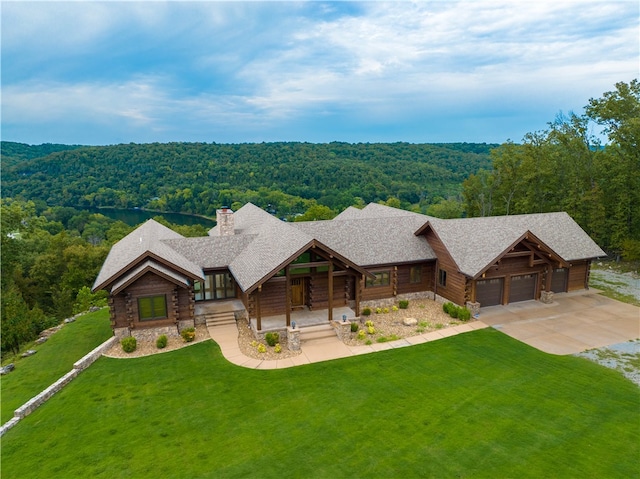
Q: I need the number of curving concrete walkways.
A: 1